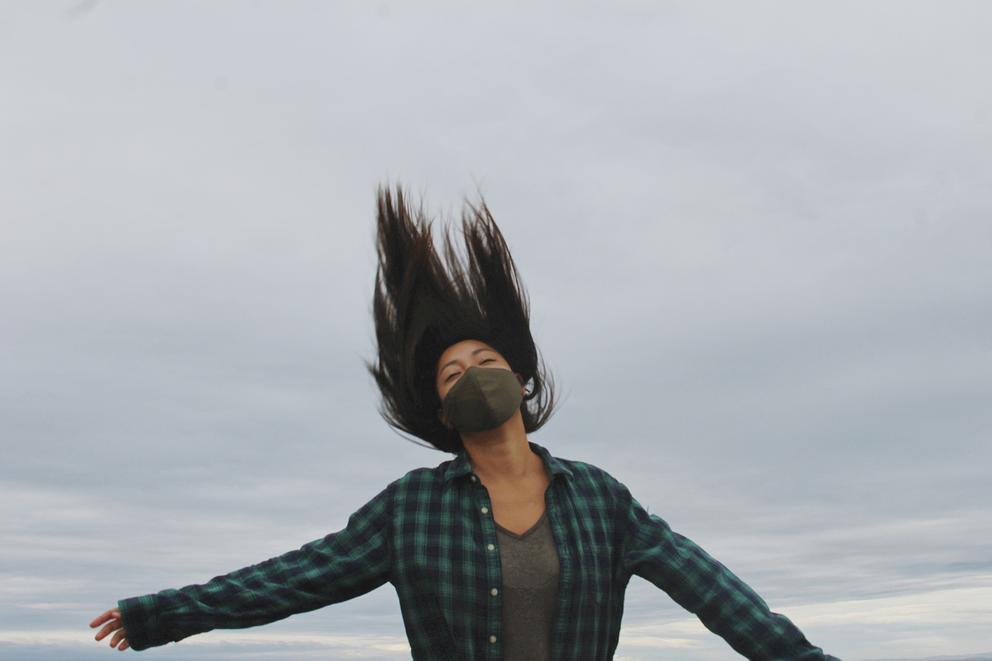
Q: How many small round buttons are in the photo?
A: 5